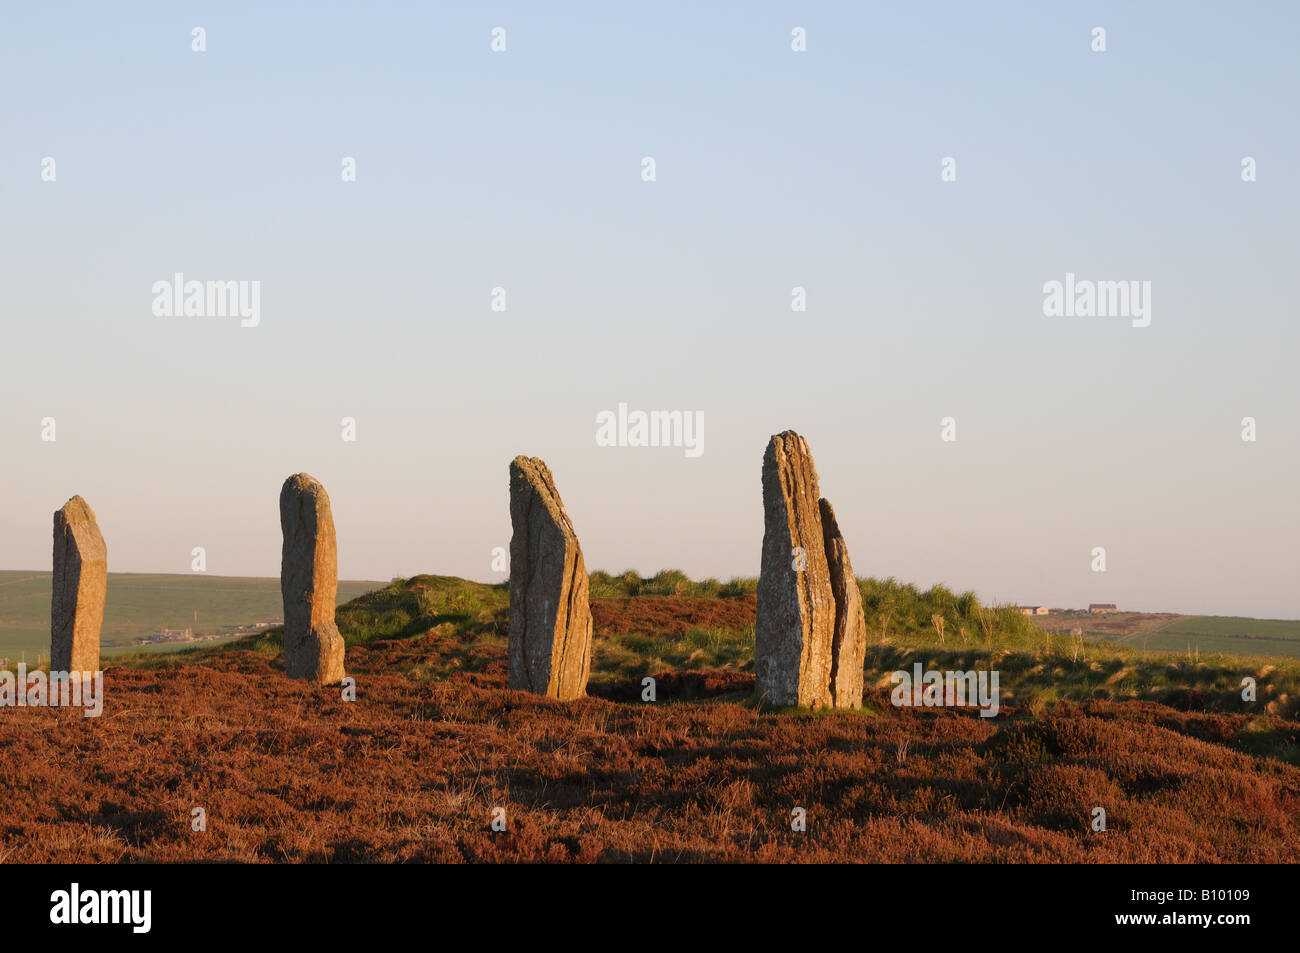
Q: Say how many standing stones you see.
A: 4